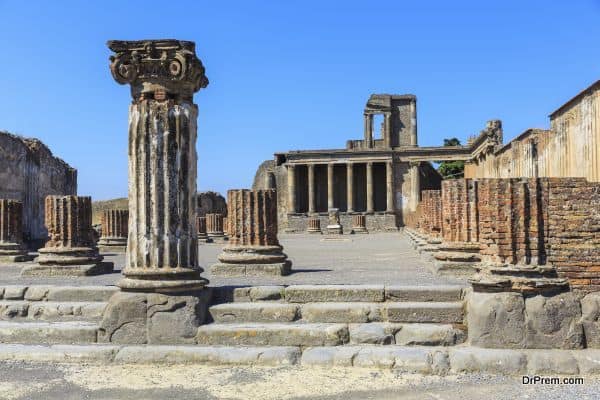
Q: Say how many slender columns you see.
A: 6